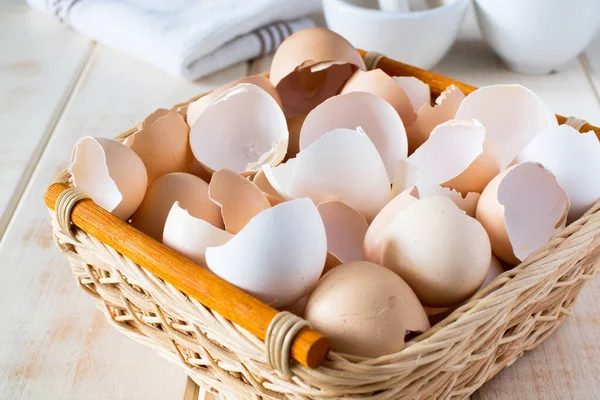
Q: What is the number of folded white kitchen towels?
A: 1